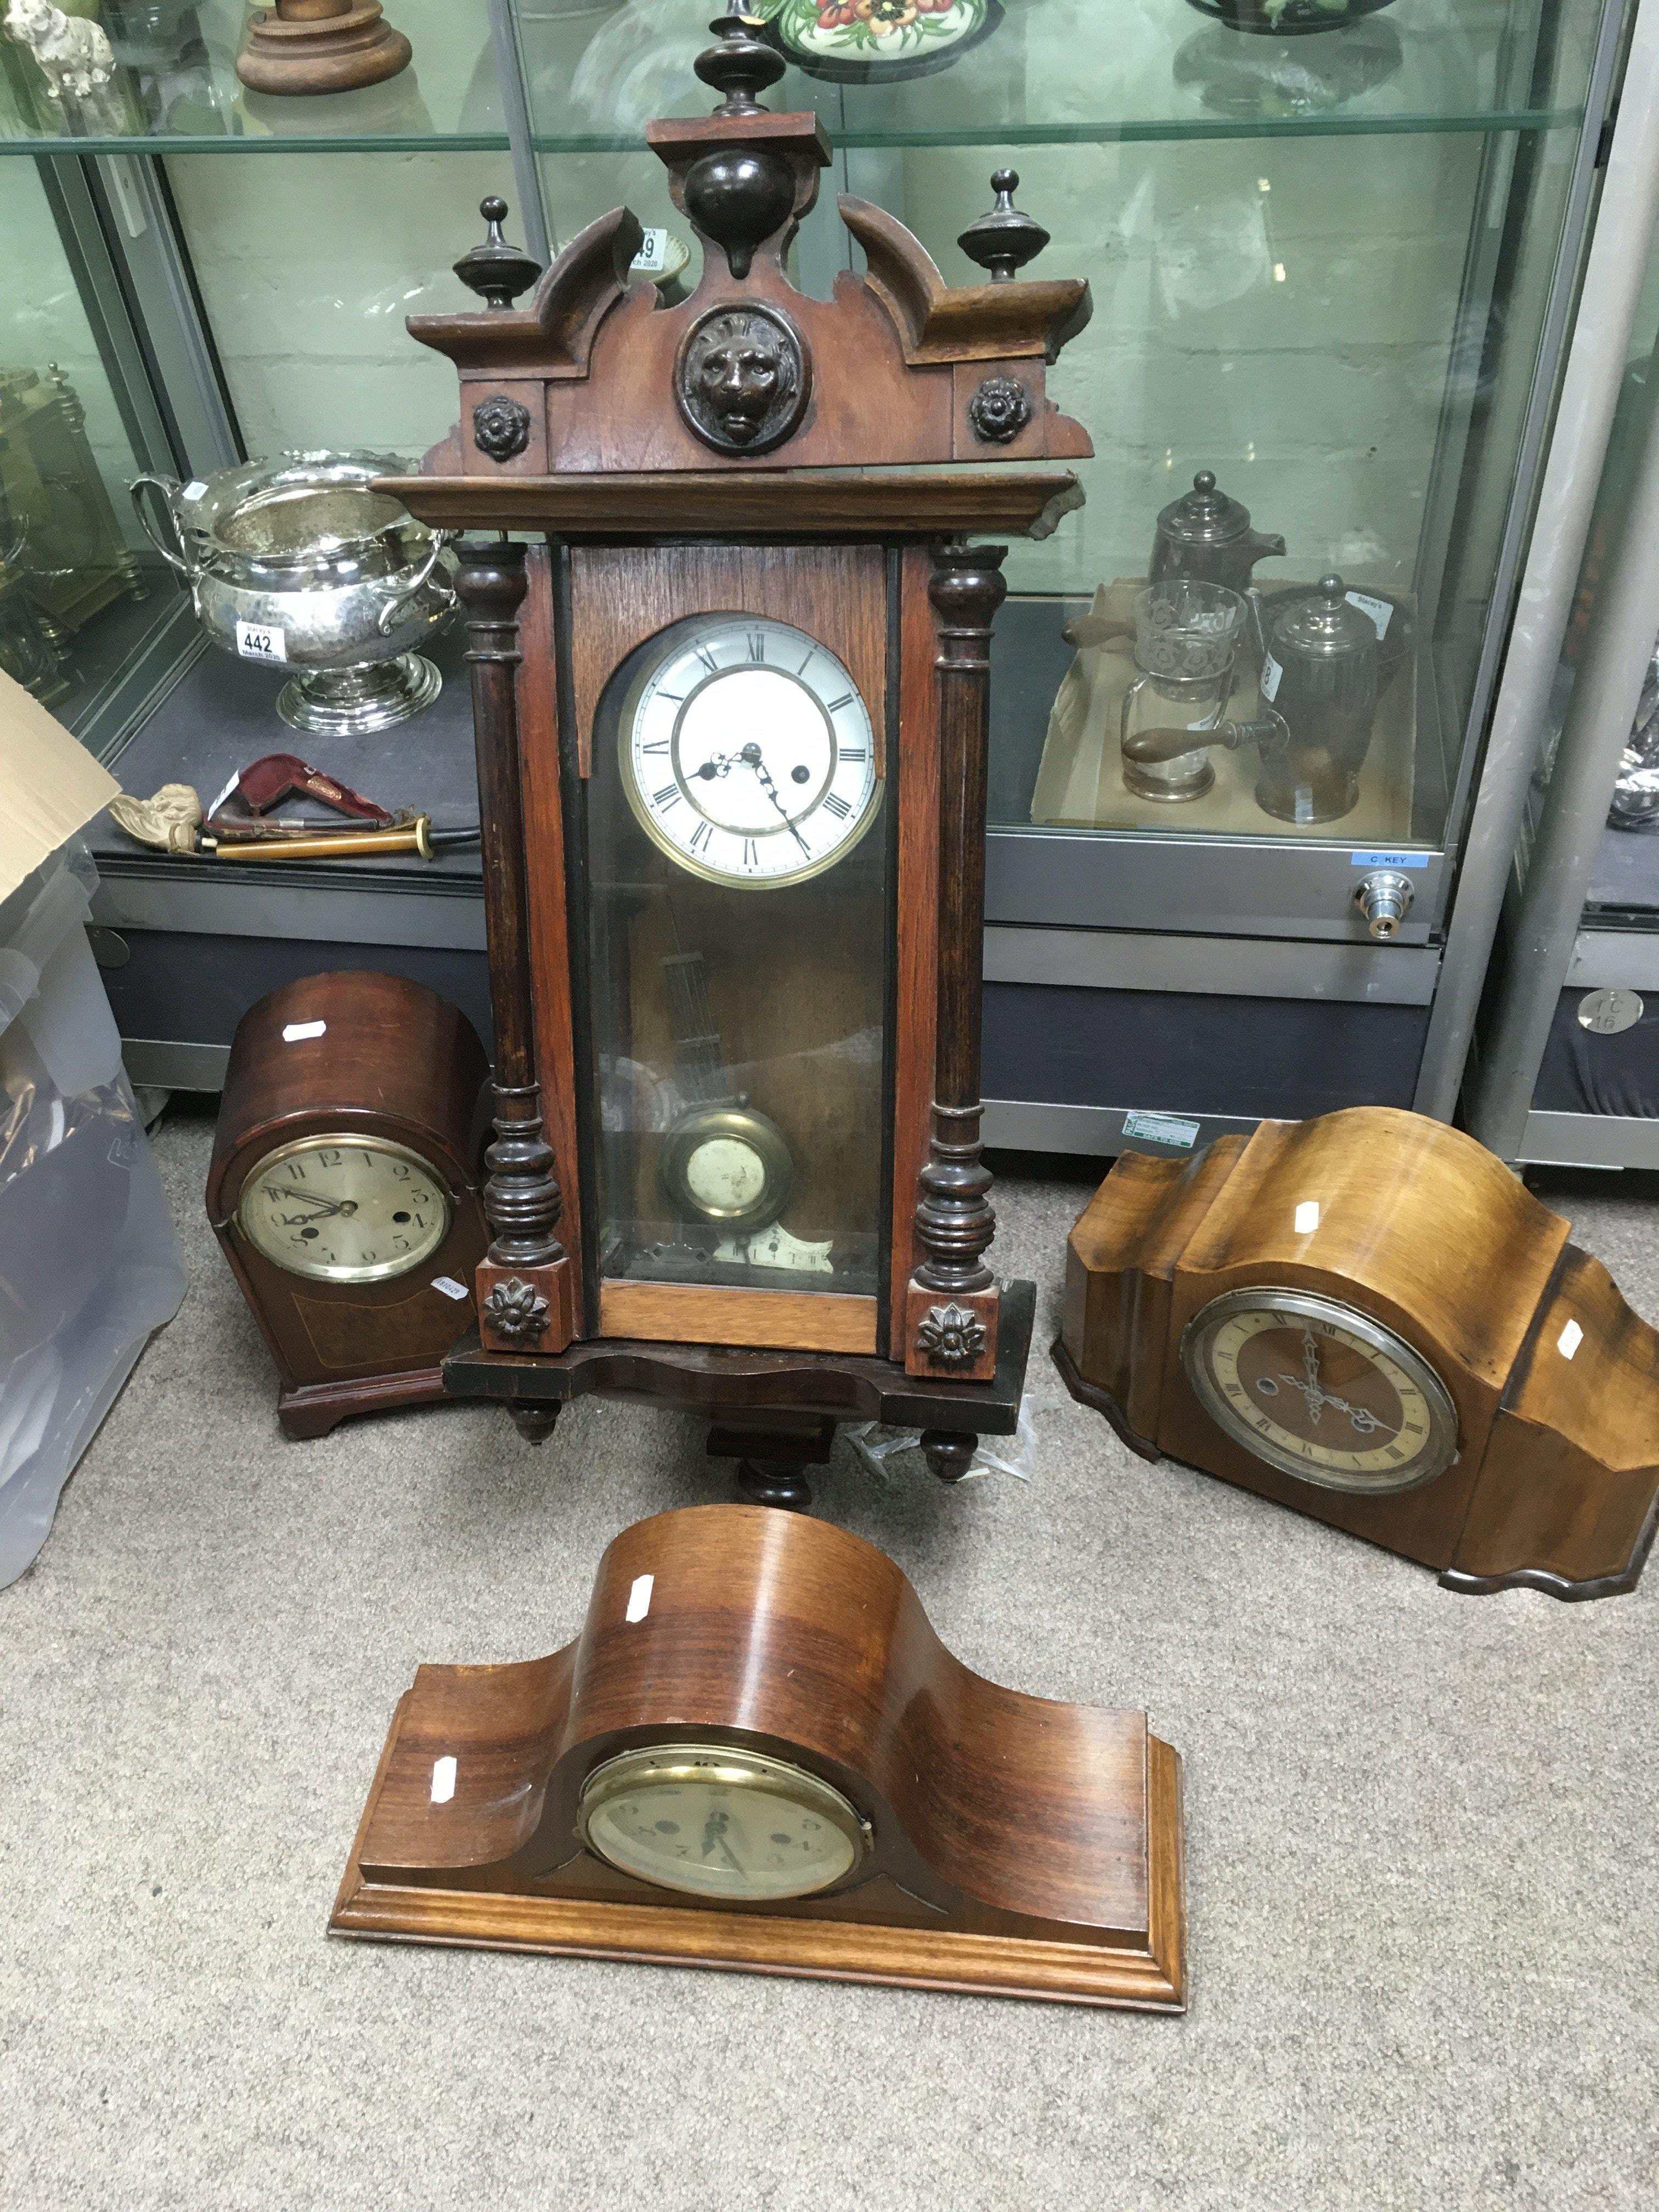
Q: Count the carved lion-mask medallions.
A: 1